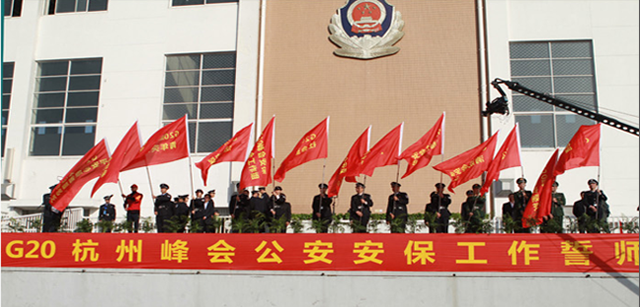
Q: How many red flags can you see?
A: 13